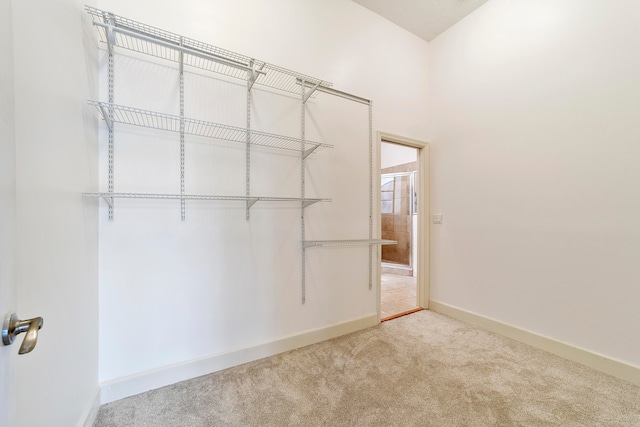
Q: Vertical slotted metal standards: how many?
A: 5